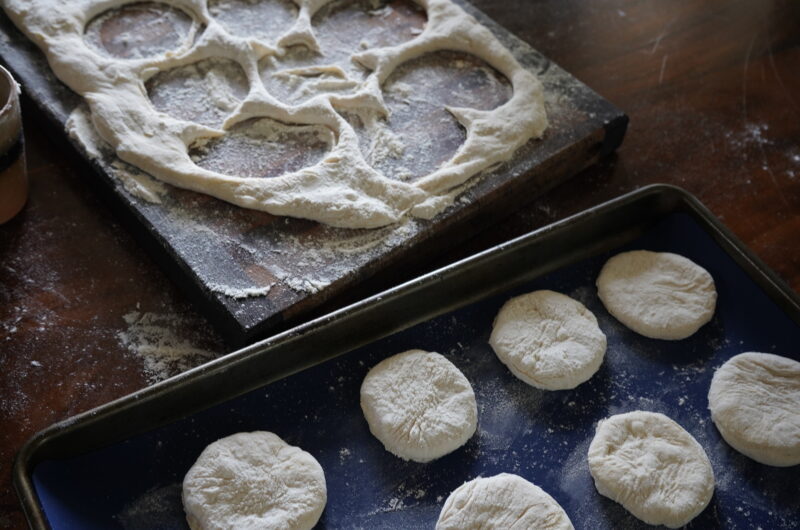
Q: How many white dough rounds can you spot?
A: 7